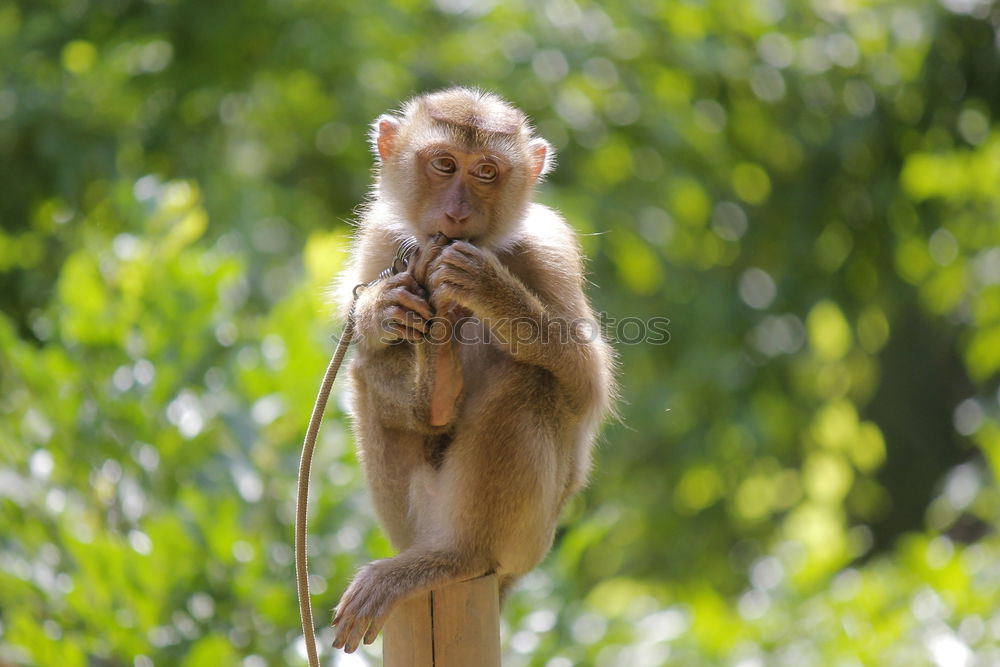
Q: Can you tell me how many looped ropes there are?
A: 1